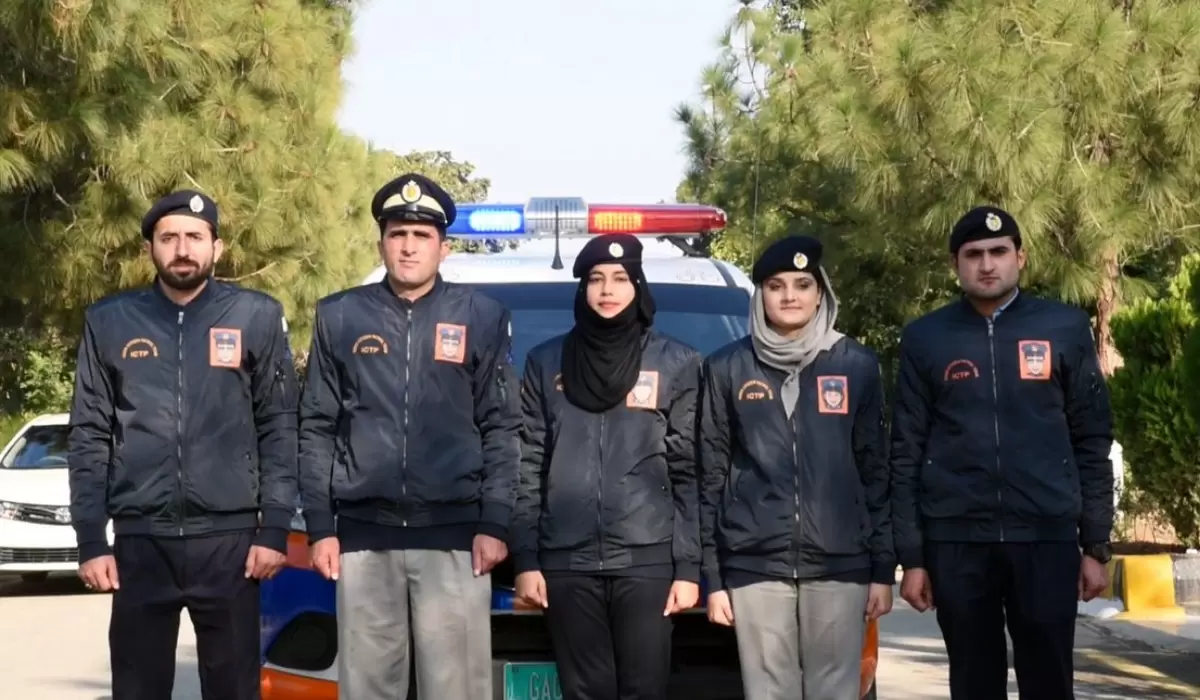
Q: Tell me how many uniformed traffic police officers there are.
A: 5